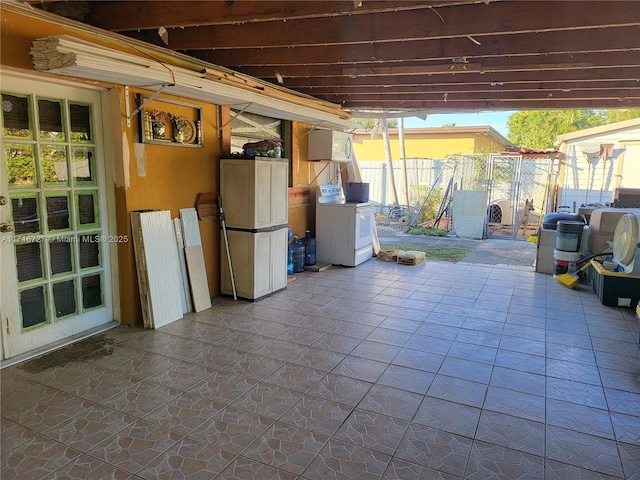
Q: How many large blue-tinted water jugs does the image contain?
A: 3